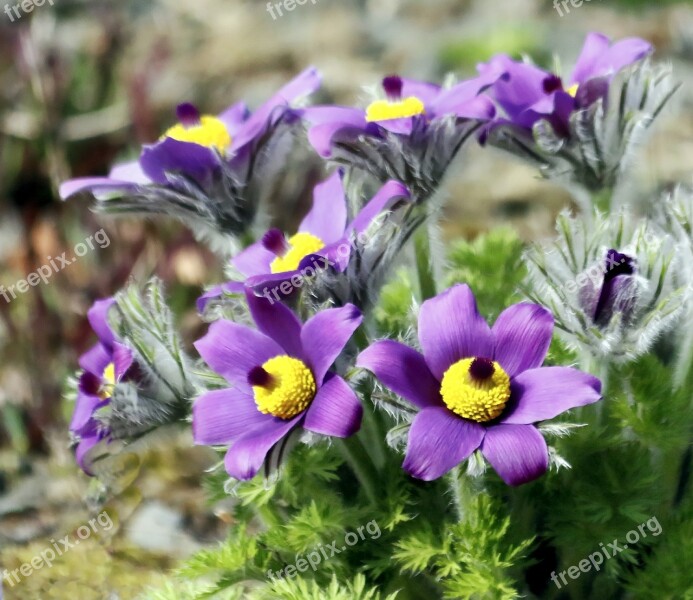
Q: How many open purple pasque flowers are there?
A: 7